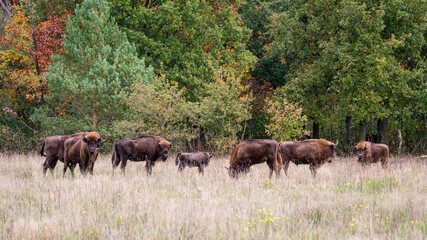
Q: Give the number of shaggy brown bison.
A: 7